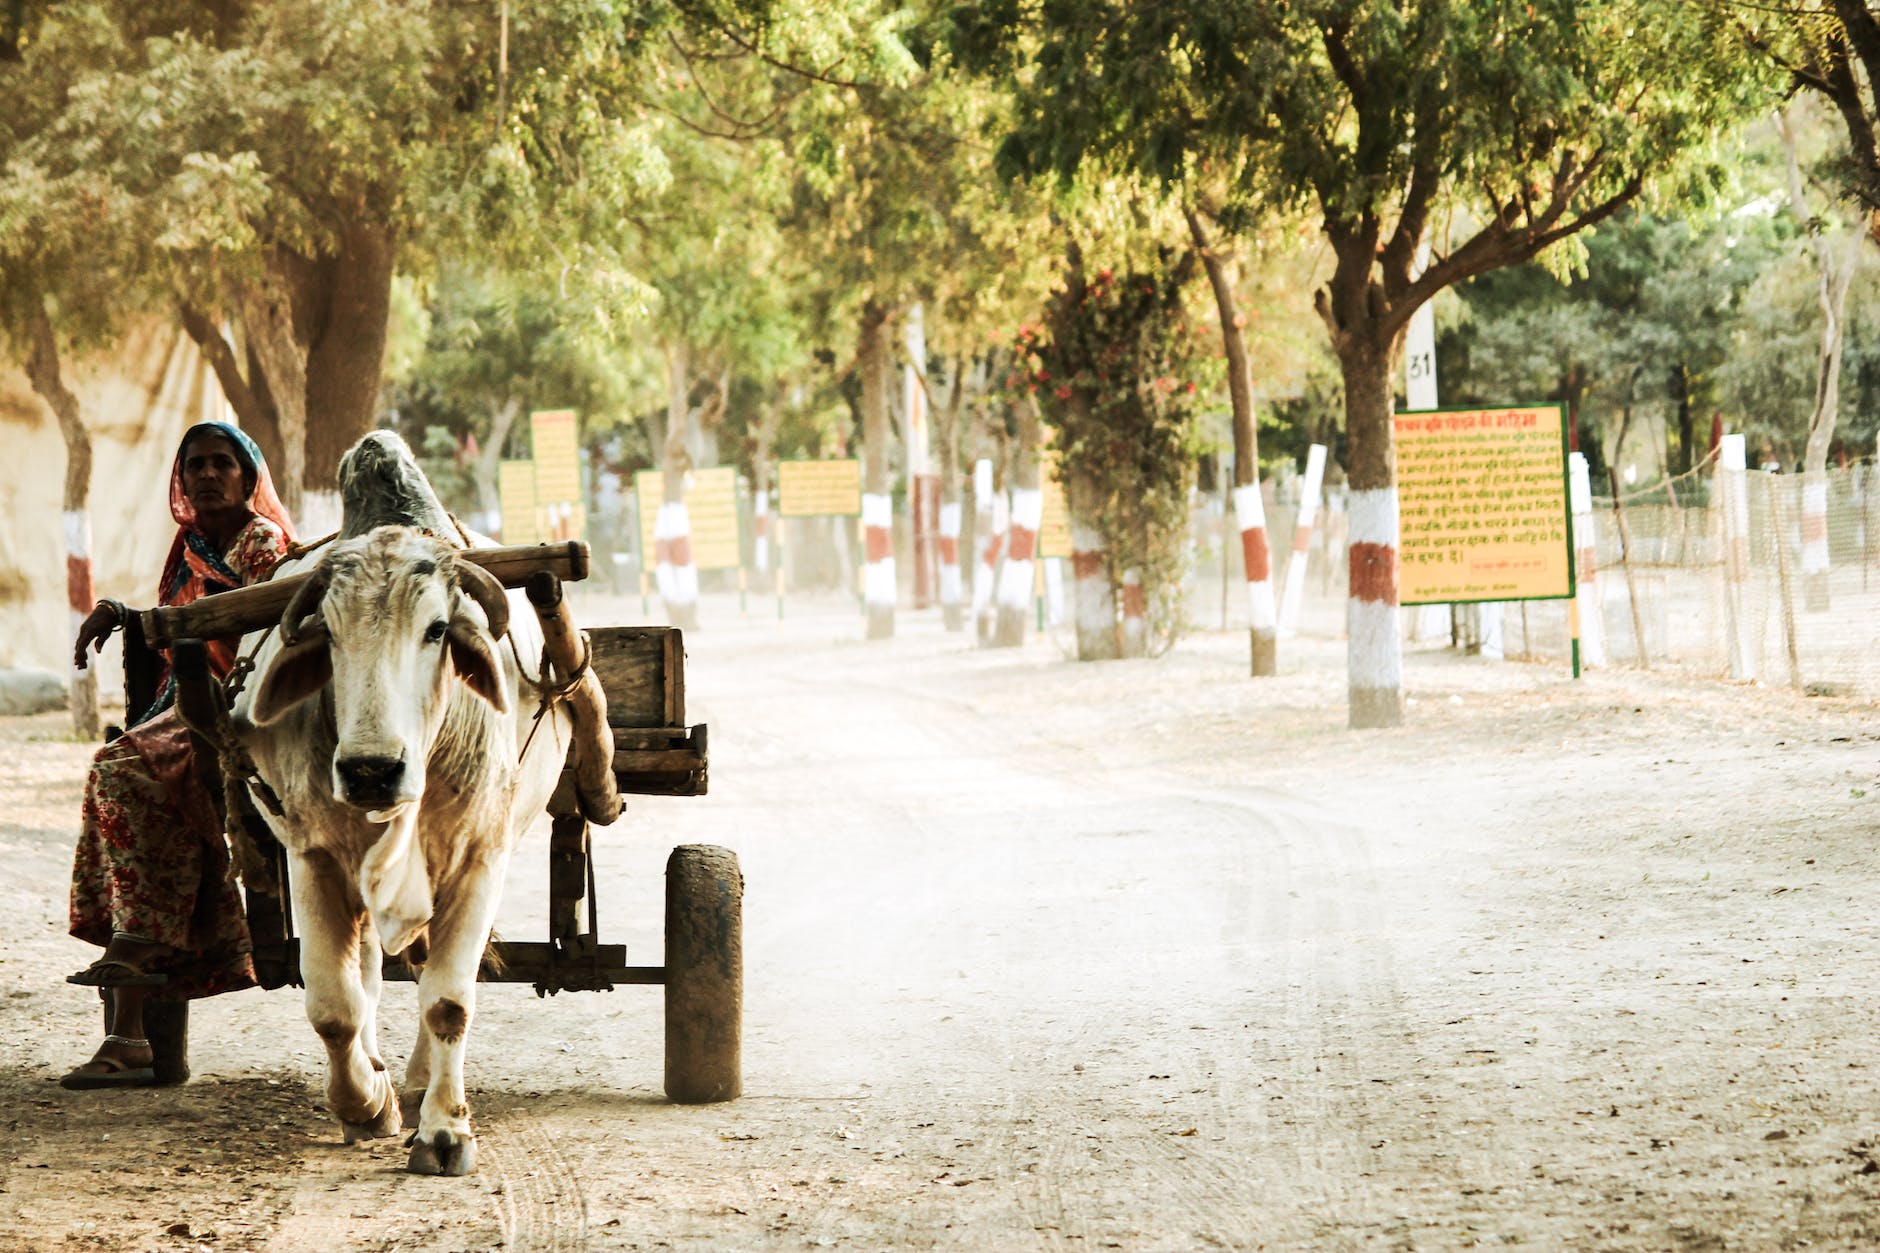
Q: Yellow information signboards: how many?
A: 6